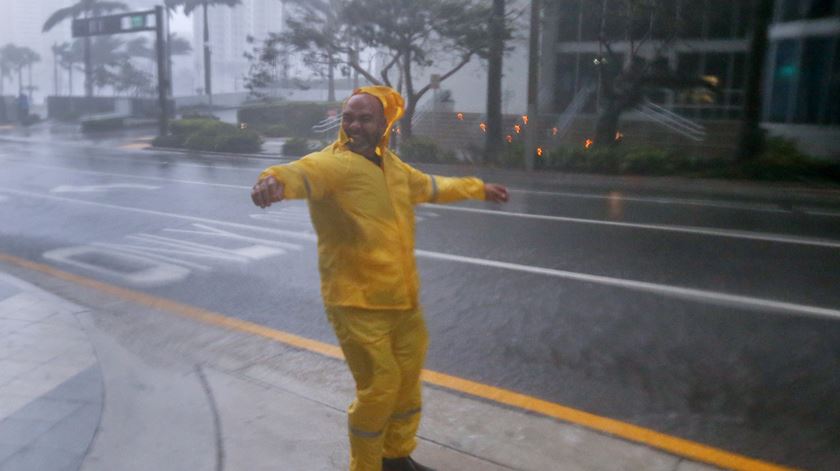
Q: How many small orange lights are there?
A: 9